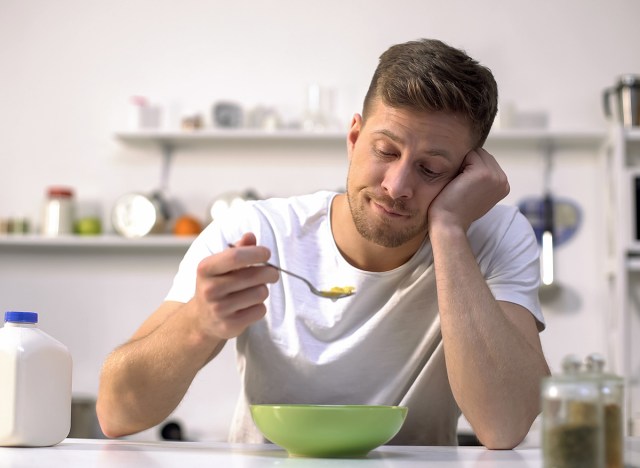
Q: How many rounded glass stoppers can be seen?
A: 2